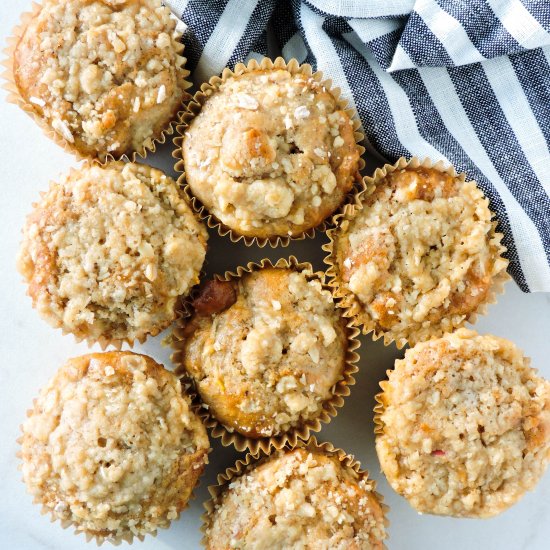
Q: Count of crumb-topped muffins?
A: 8